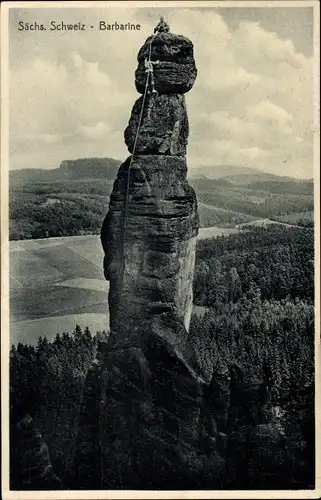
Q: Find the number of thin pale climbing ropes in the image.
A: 1